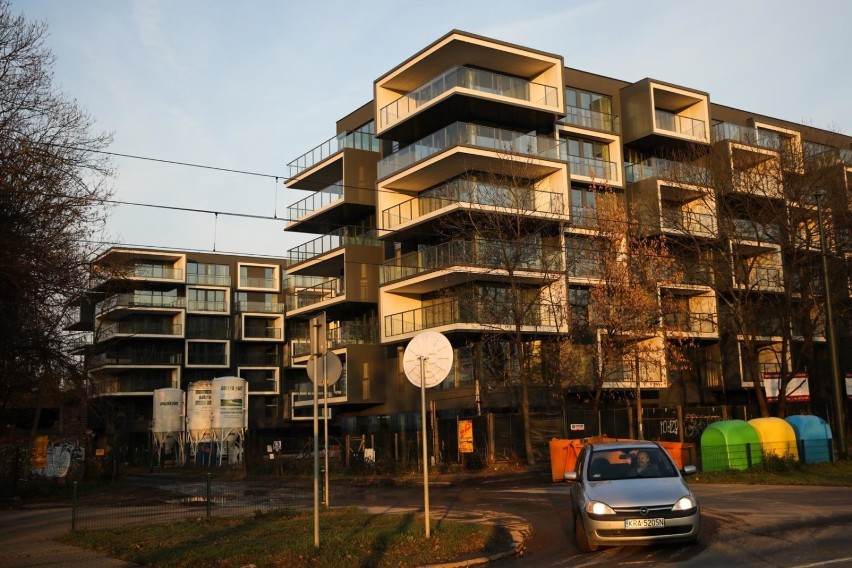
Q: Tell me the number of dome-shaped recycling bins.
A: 3